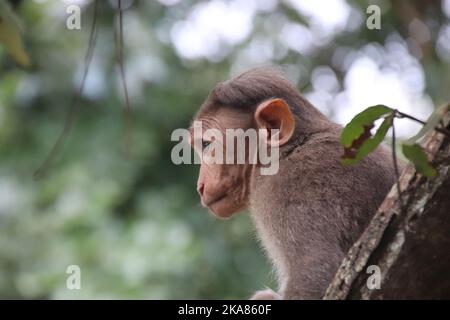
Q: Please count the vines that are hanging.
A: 2